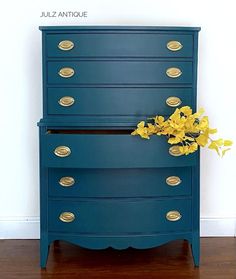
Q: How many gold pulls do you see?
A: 12